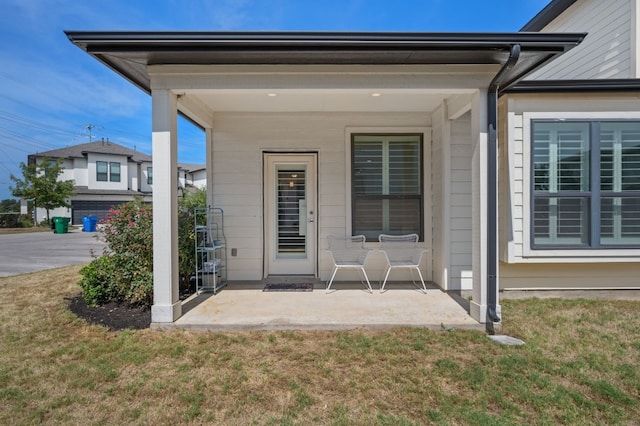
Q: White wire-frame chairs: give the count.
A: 2